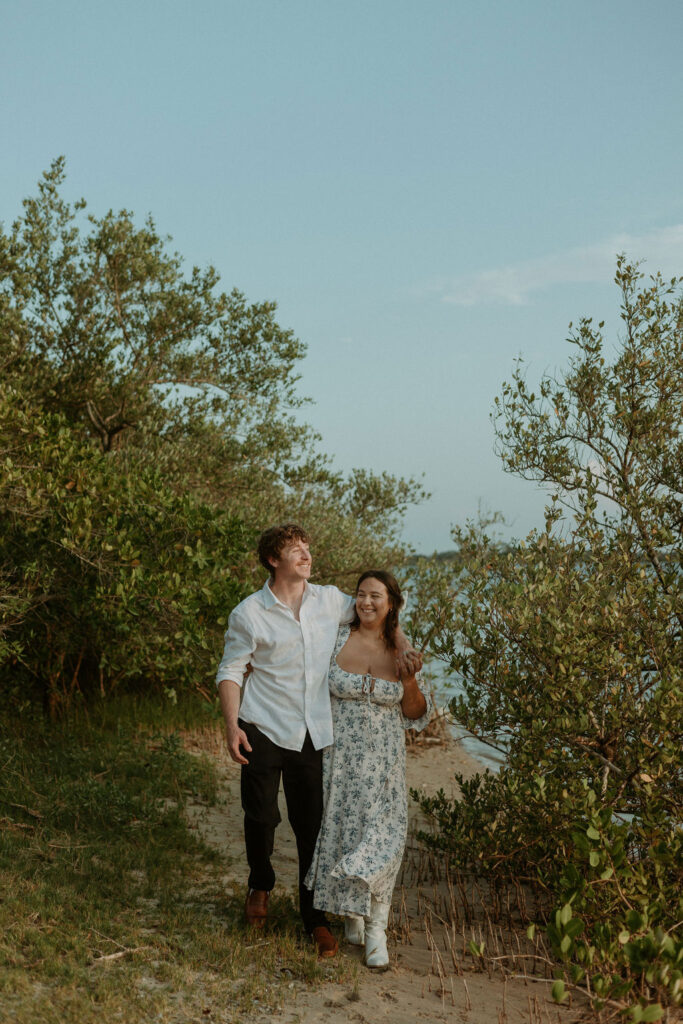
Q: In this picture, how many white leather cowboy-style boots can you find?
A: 2